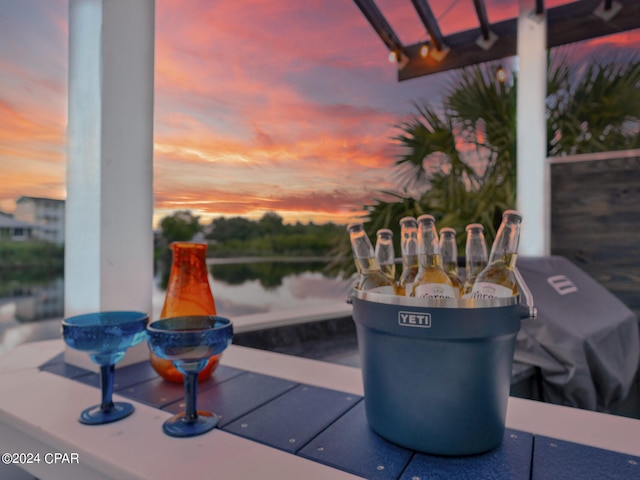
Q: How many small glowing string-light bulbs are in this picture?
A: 3